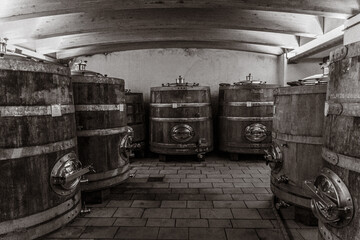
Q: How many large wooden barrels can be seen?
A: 7